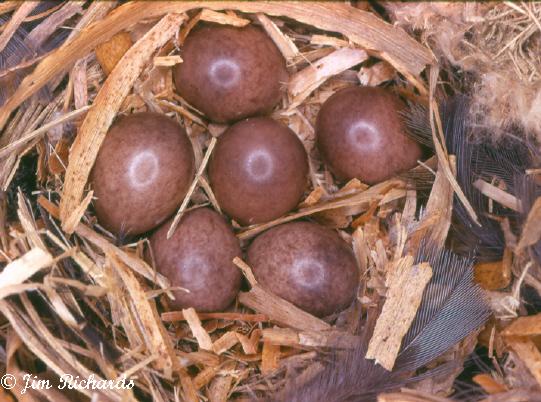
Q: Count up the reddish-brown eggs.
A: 6